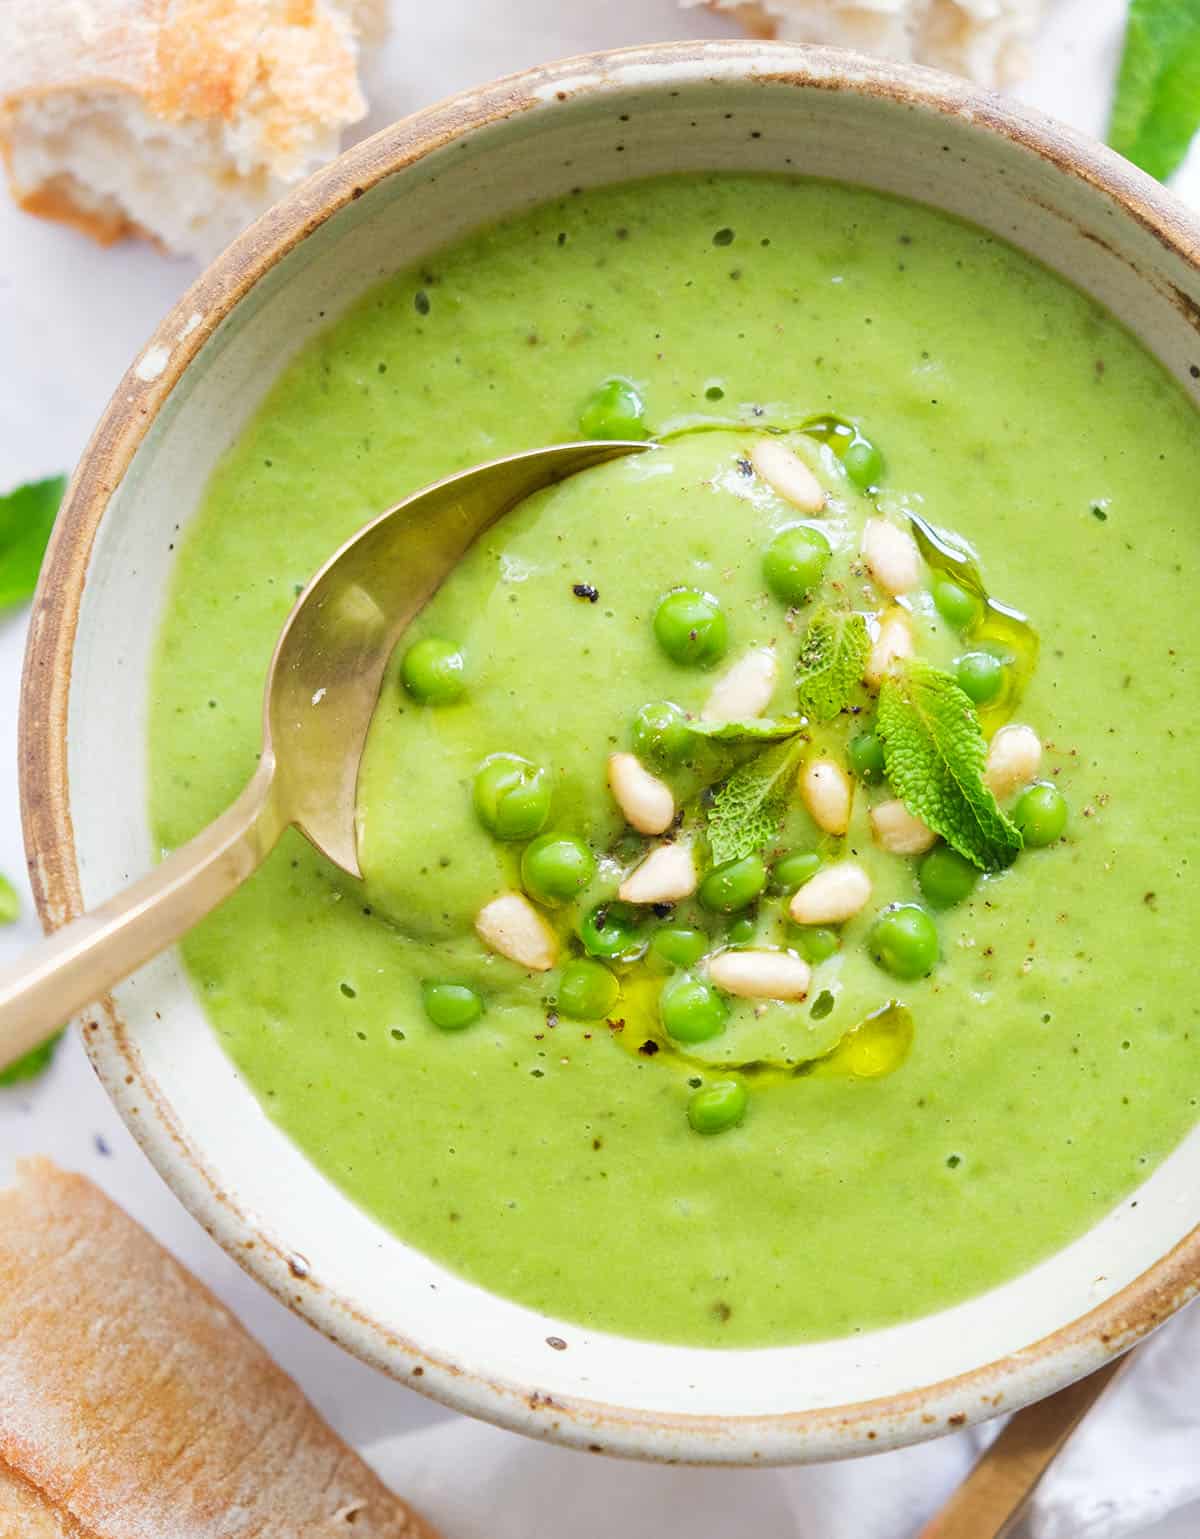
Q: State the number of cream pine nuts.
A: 12